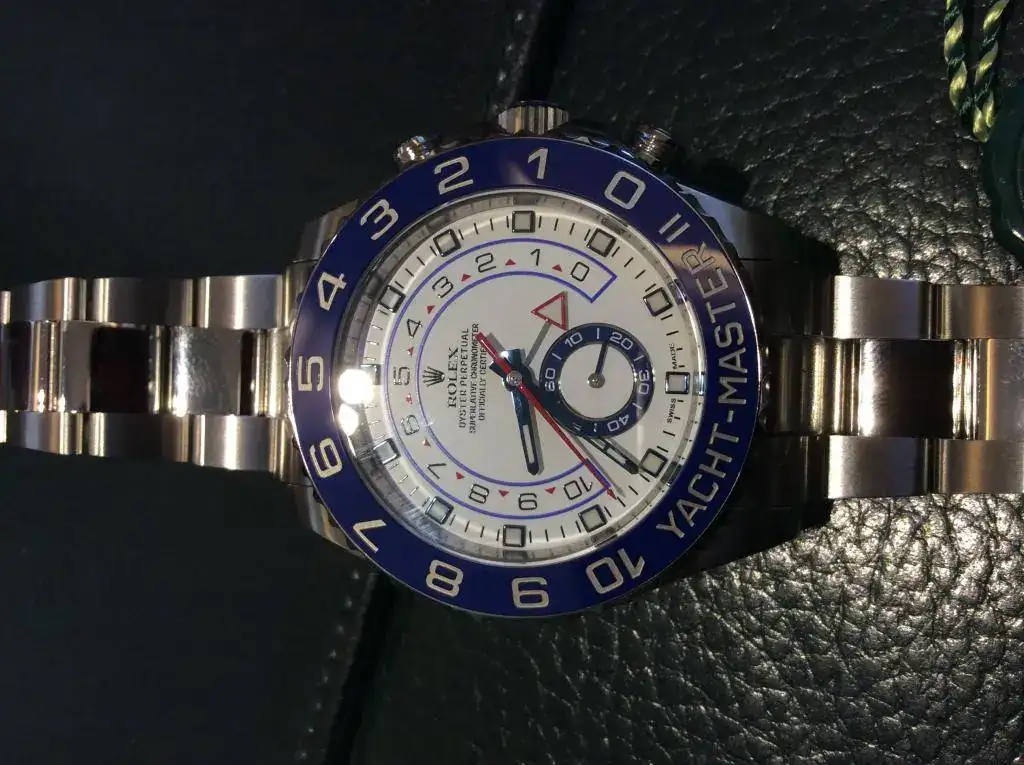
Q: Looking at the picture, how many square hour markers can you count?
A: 12